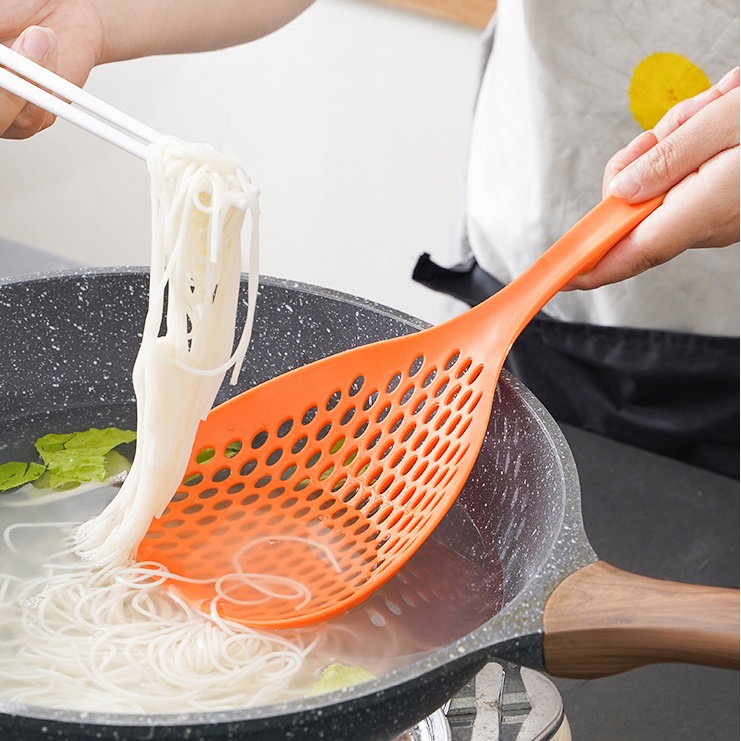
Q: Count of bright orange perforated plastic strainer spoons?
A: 1